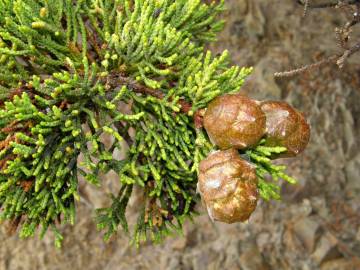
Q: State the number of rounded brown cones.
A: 3